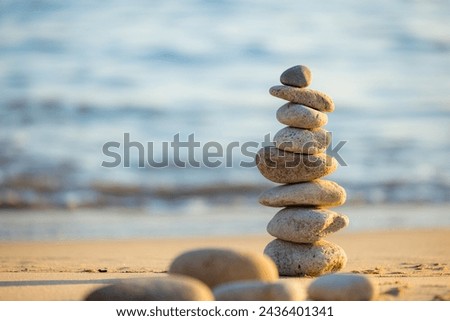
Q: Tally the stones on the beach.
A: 12